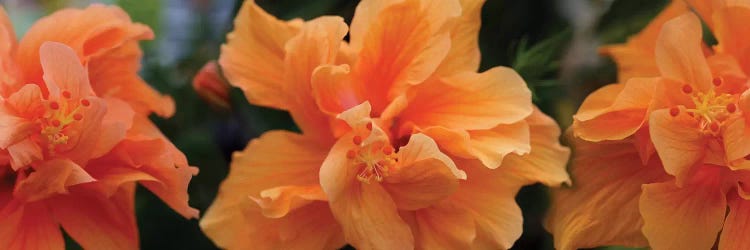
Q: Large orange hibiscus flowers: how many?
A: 3